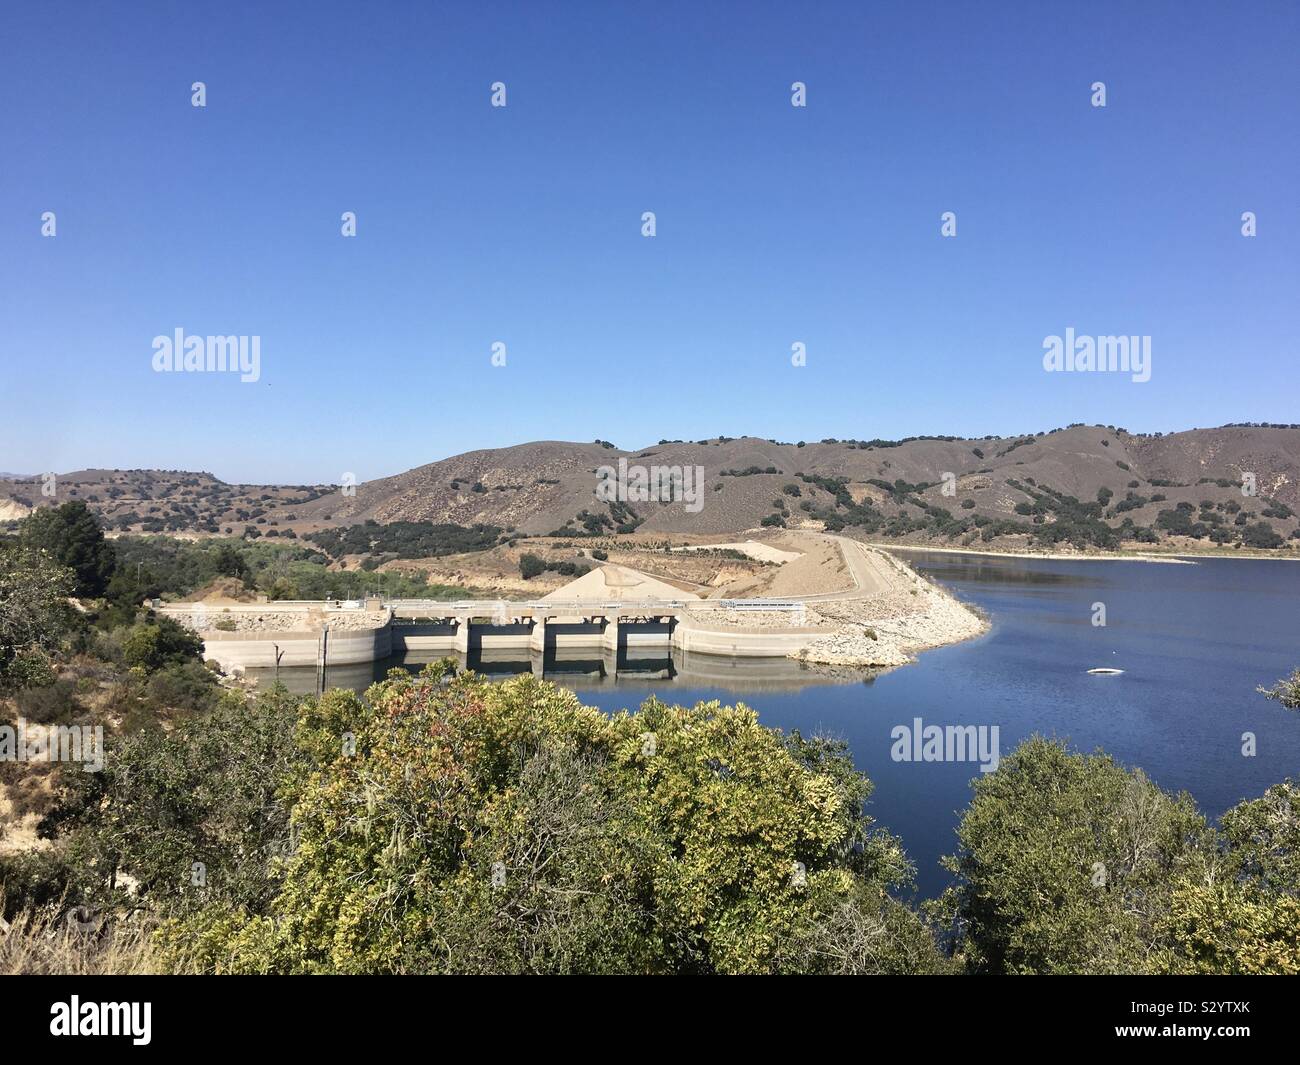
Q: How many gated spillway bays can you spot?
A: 4